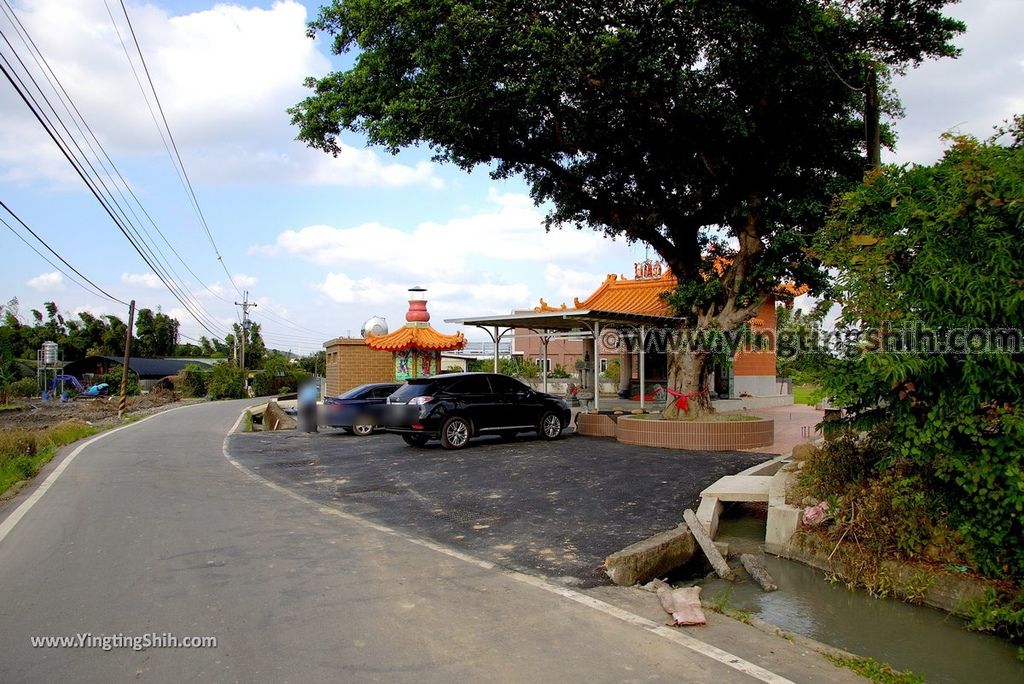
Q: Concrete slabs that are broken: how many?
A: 3